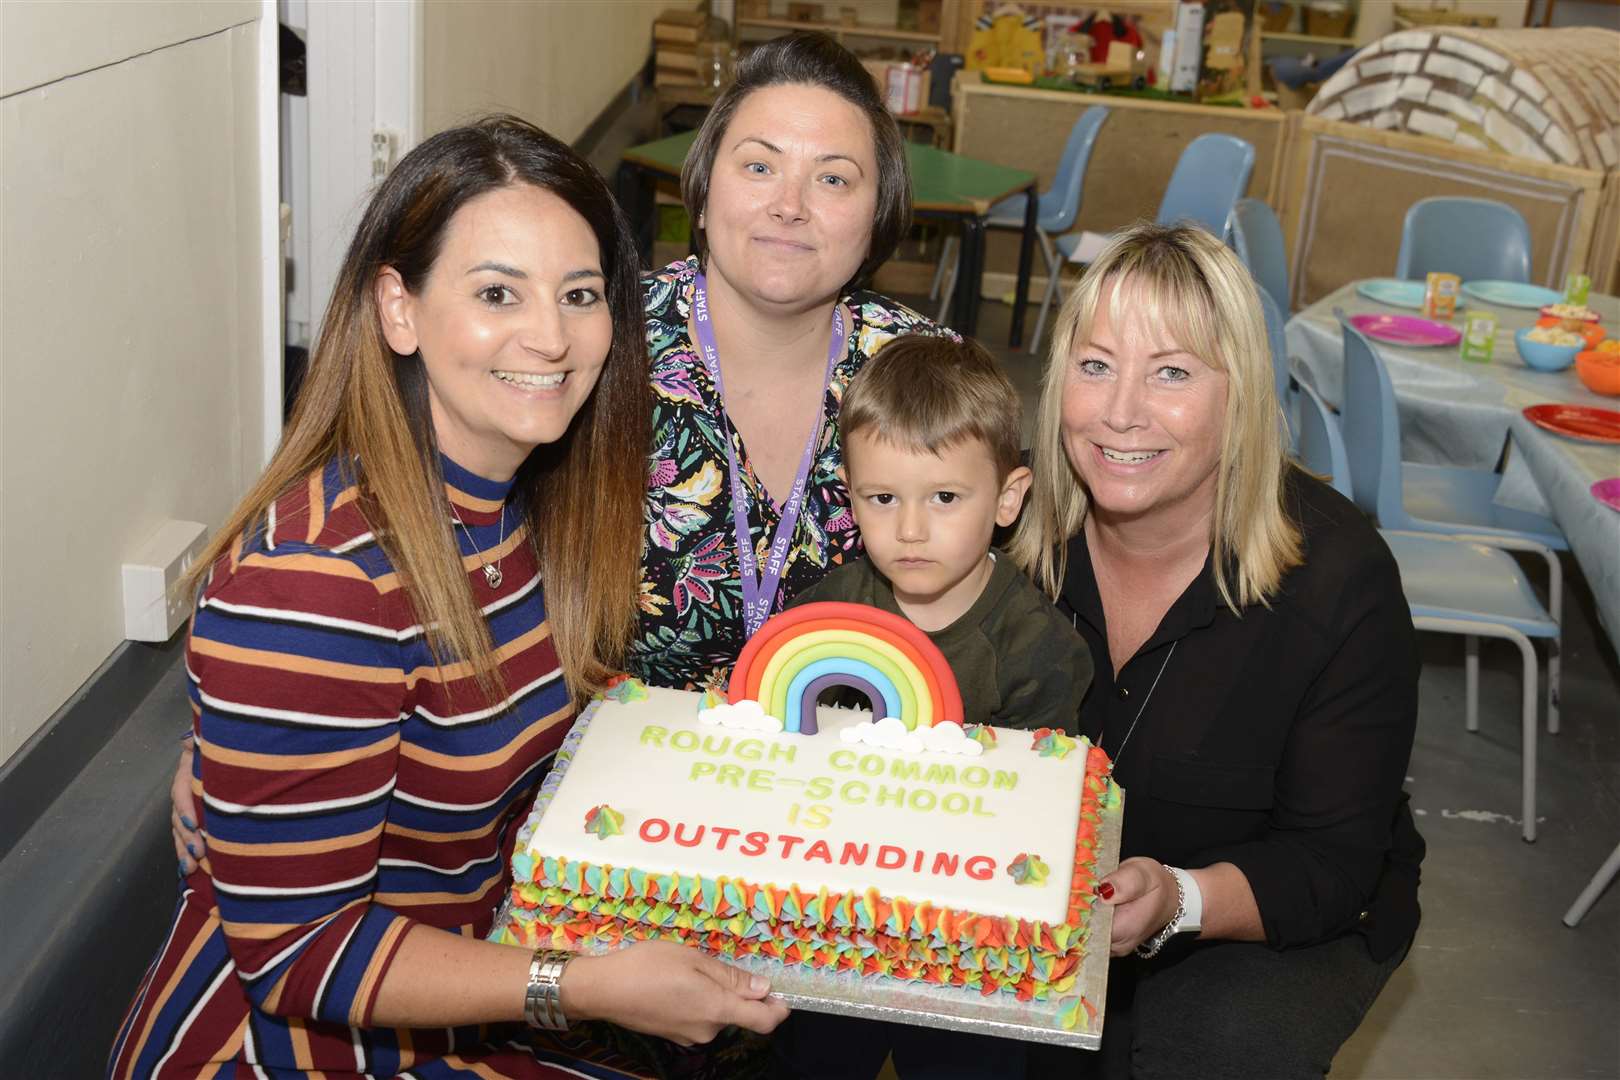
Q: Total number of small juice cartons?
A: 3